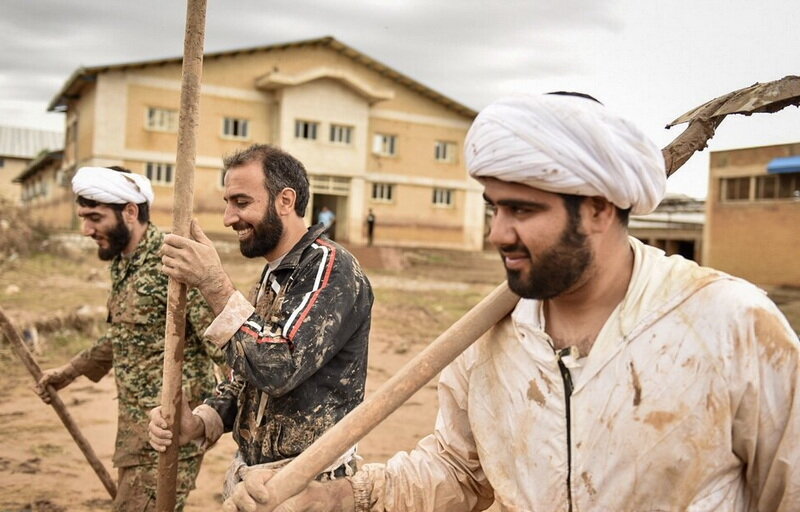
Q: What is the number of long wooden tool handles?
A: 3